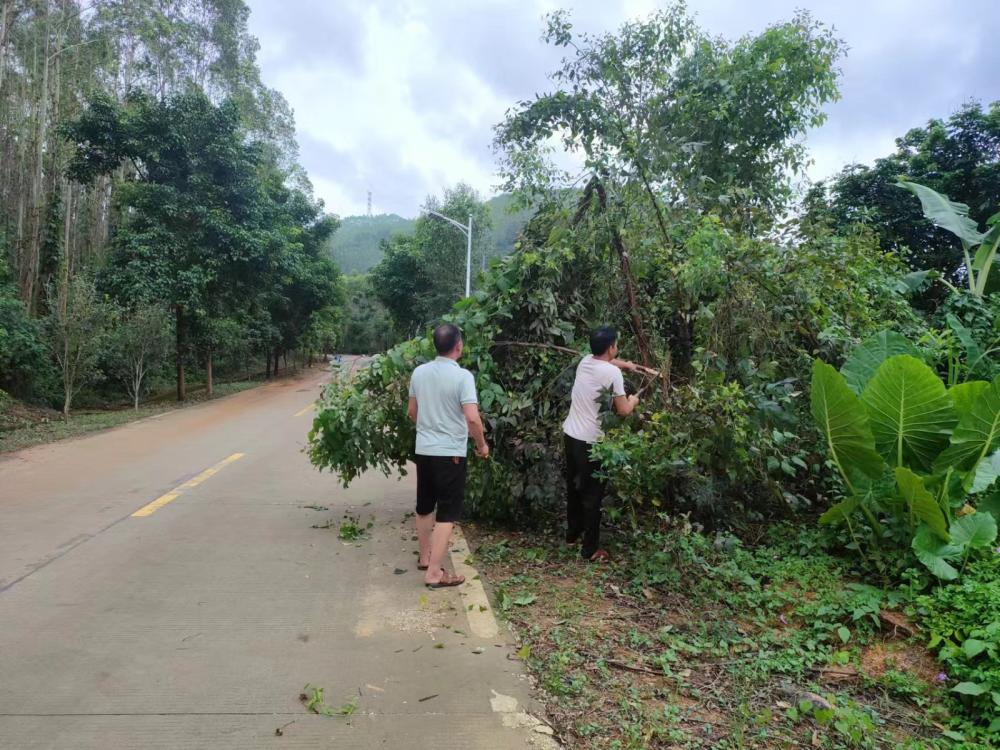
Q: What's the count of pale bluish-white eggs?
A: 0